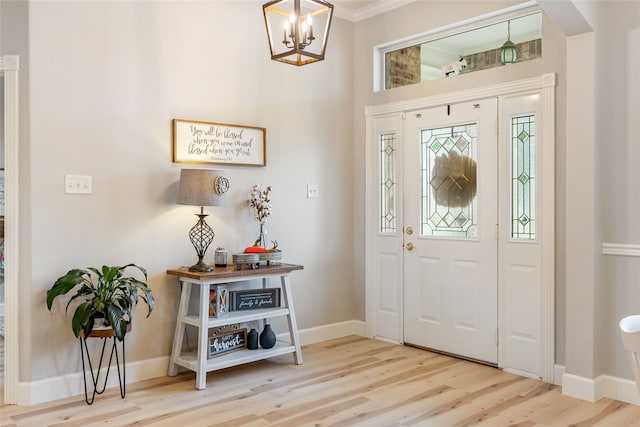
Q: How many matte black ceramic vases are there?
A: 2